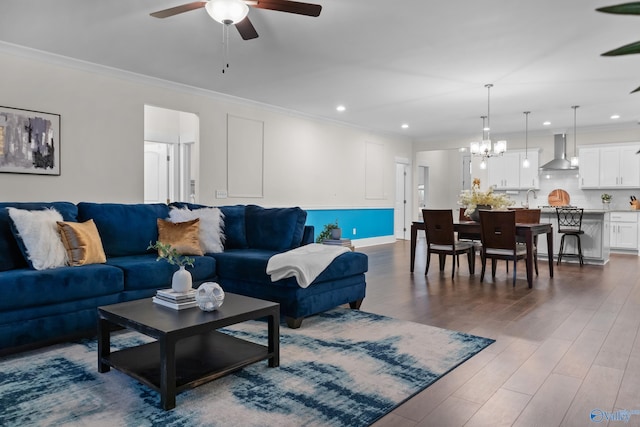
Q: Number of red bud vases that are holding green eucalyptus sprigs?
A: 0